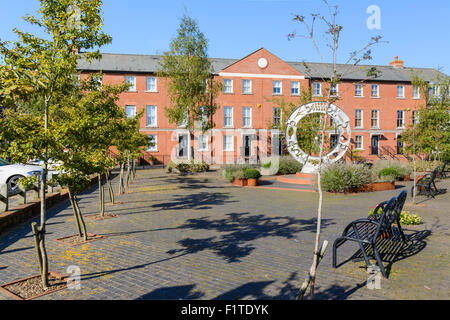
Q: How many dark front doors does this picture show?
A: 6